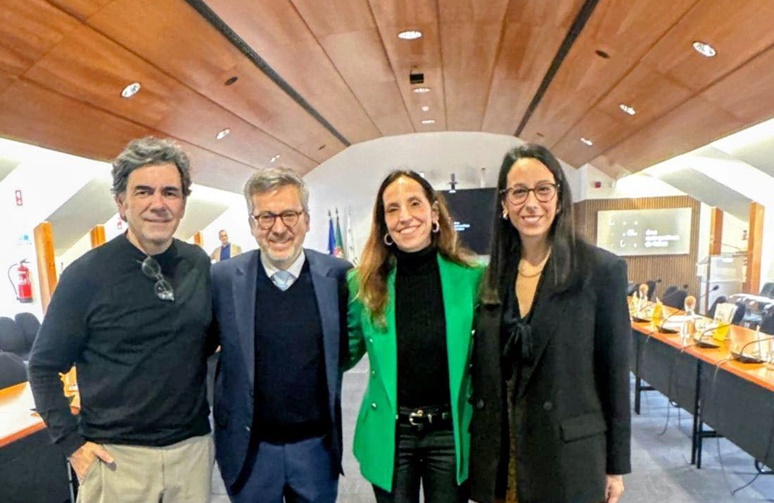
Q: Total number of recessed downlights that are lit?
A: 9